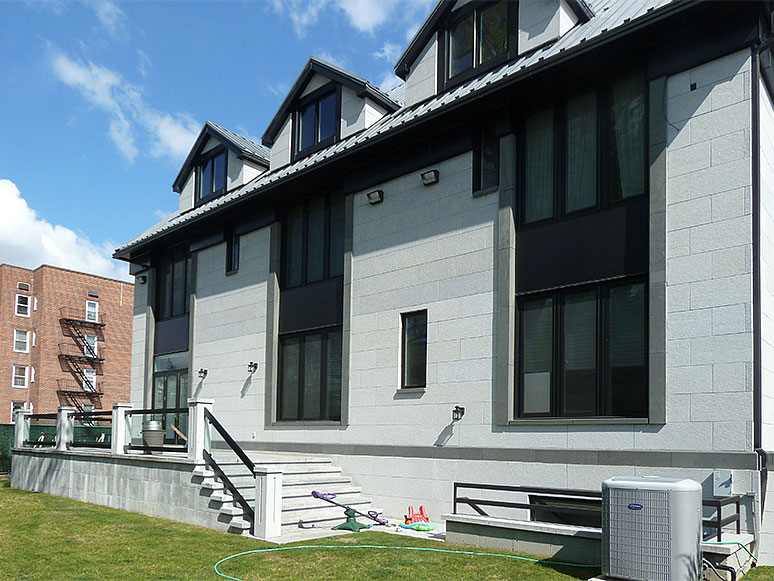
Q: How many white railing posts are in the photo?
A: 5